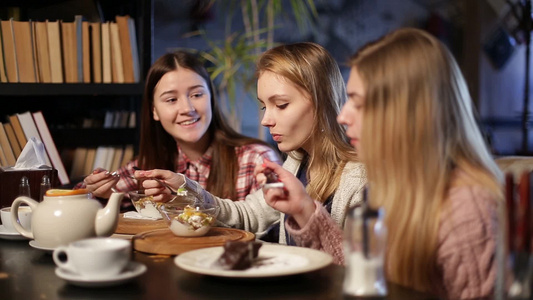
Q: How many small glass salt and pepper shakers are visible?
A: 2